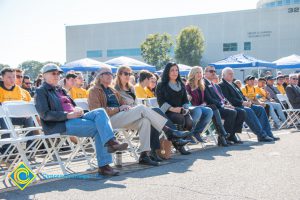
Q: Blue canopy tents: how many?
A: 5